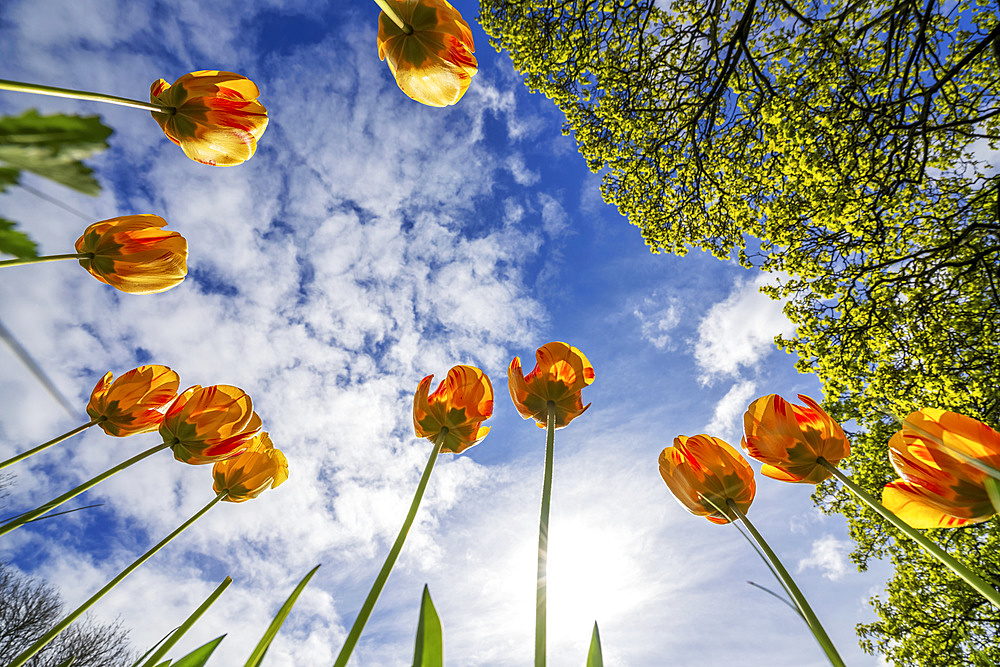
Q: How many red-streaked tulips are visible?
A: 11